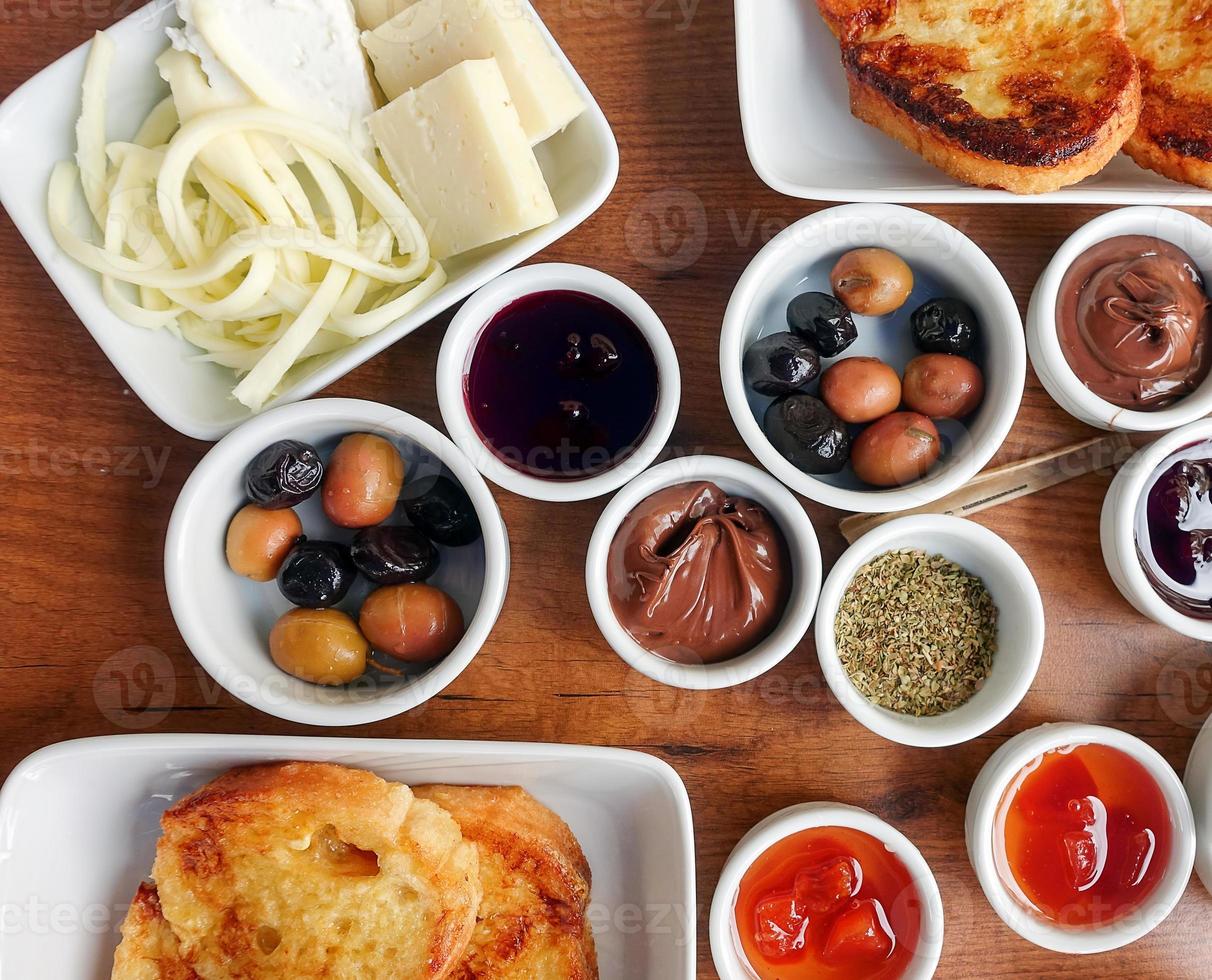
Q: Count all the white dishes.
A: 13